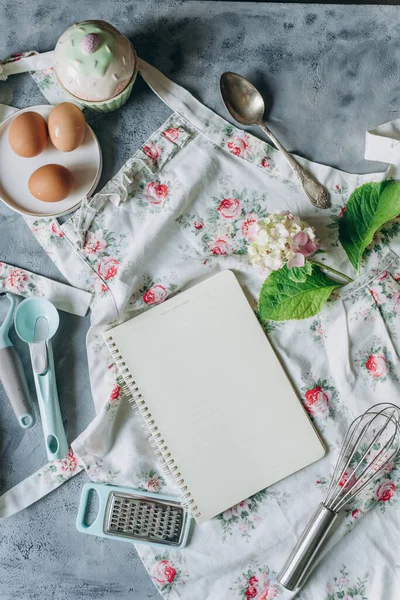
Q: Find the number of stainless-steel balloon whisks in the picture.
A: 1